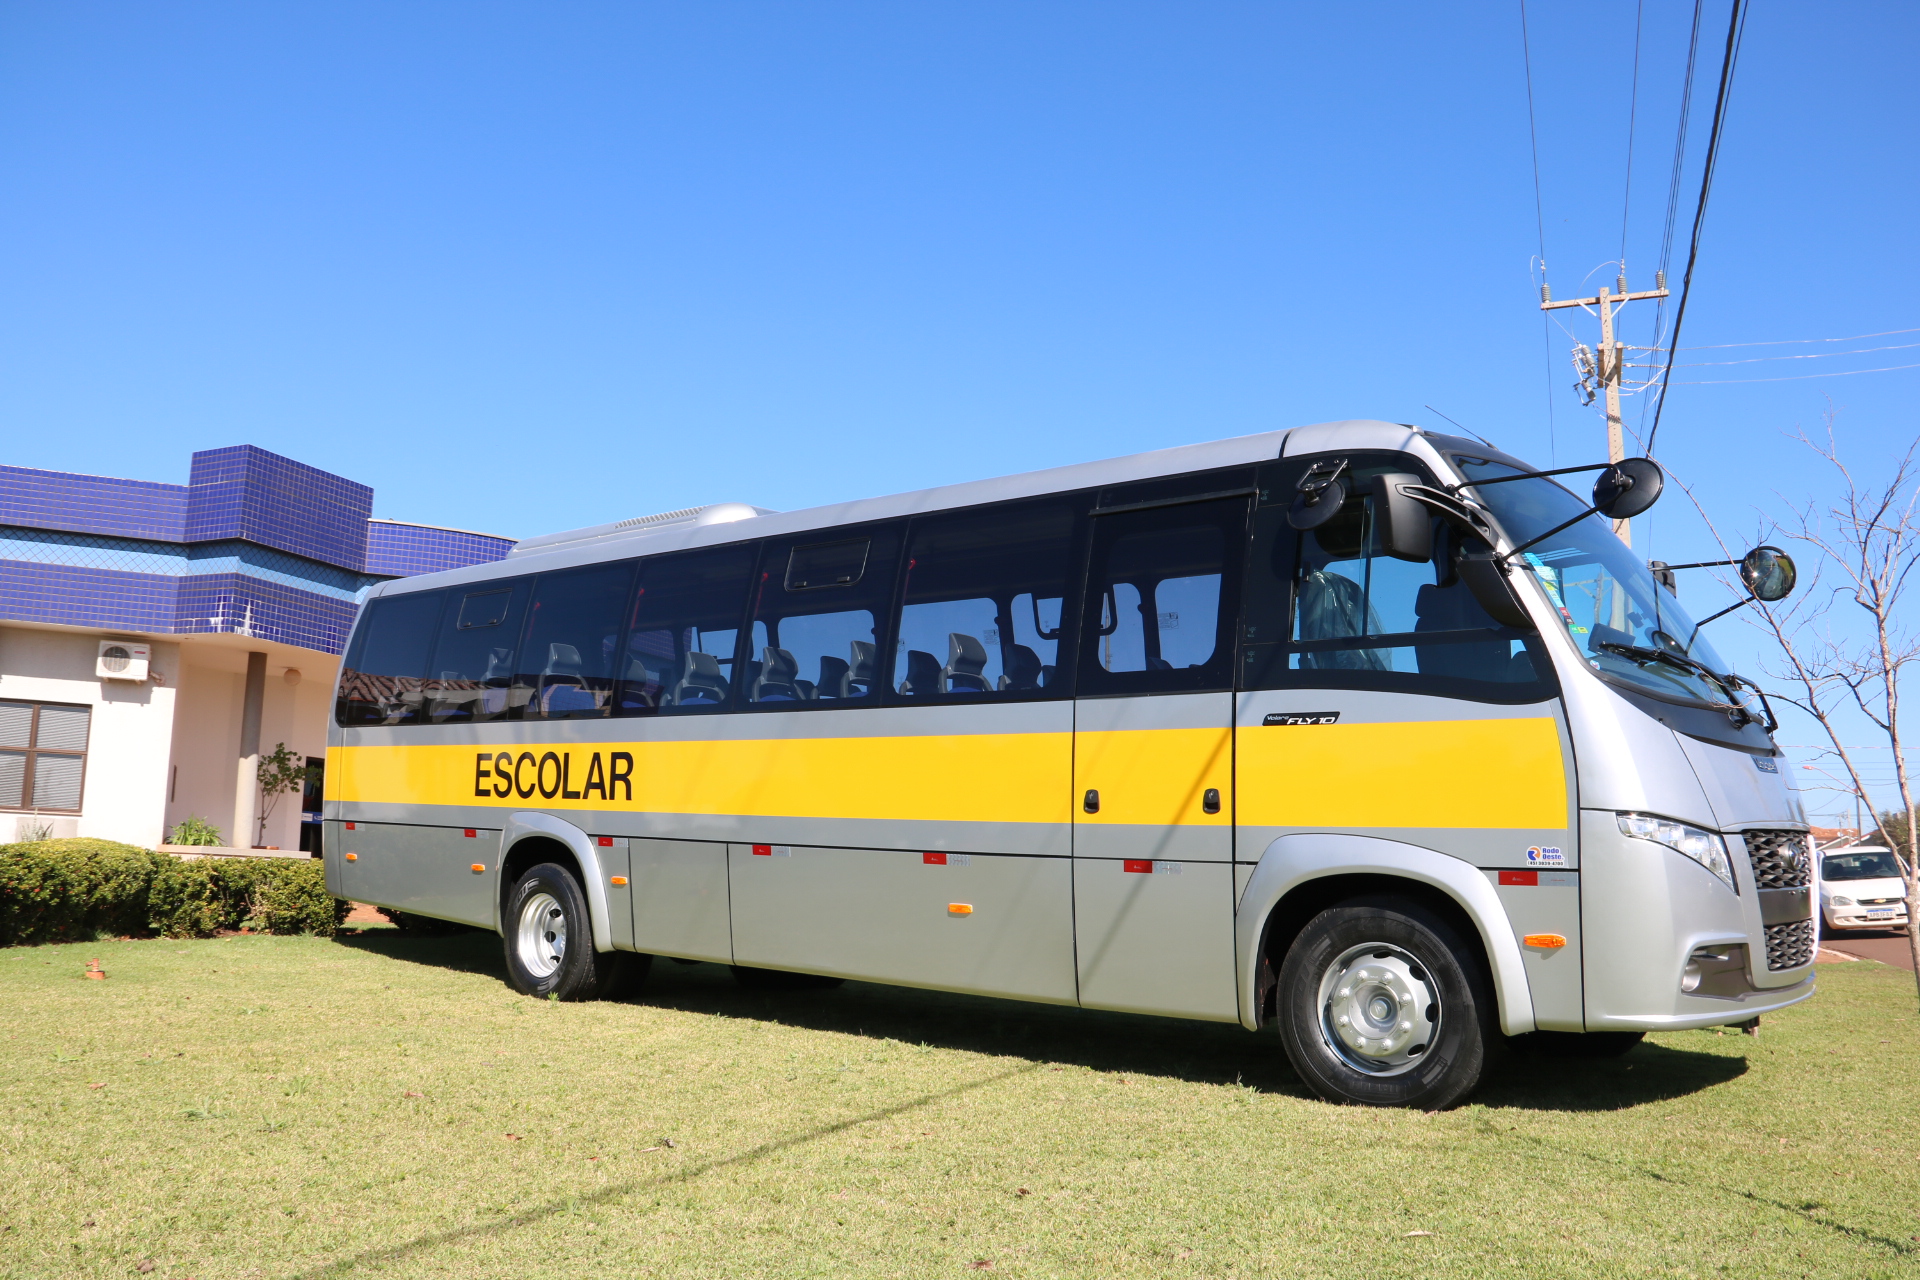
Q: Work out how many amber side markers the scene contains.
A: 5